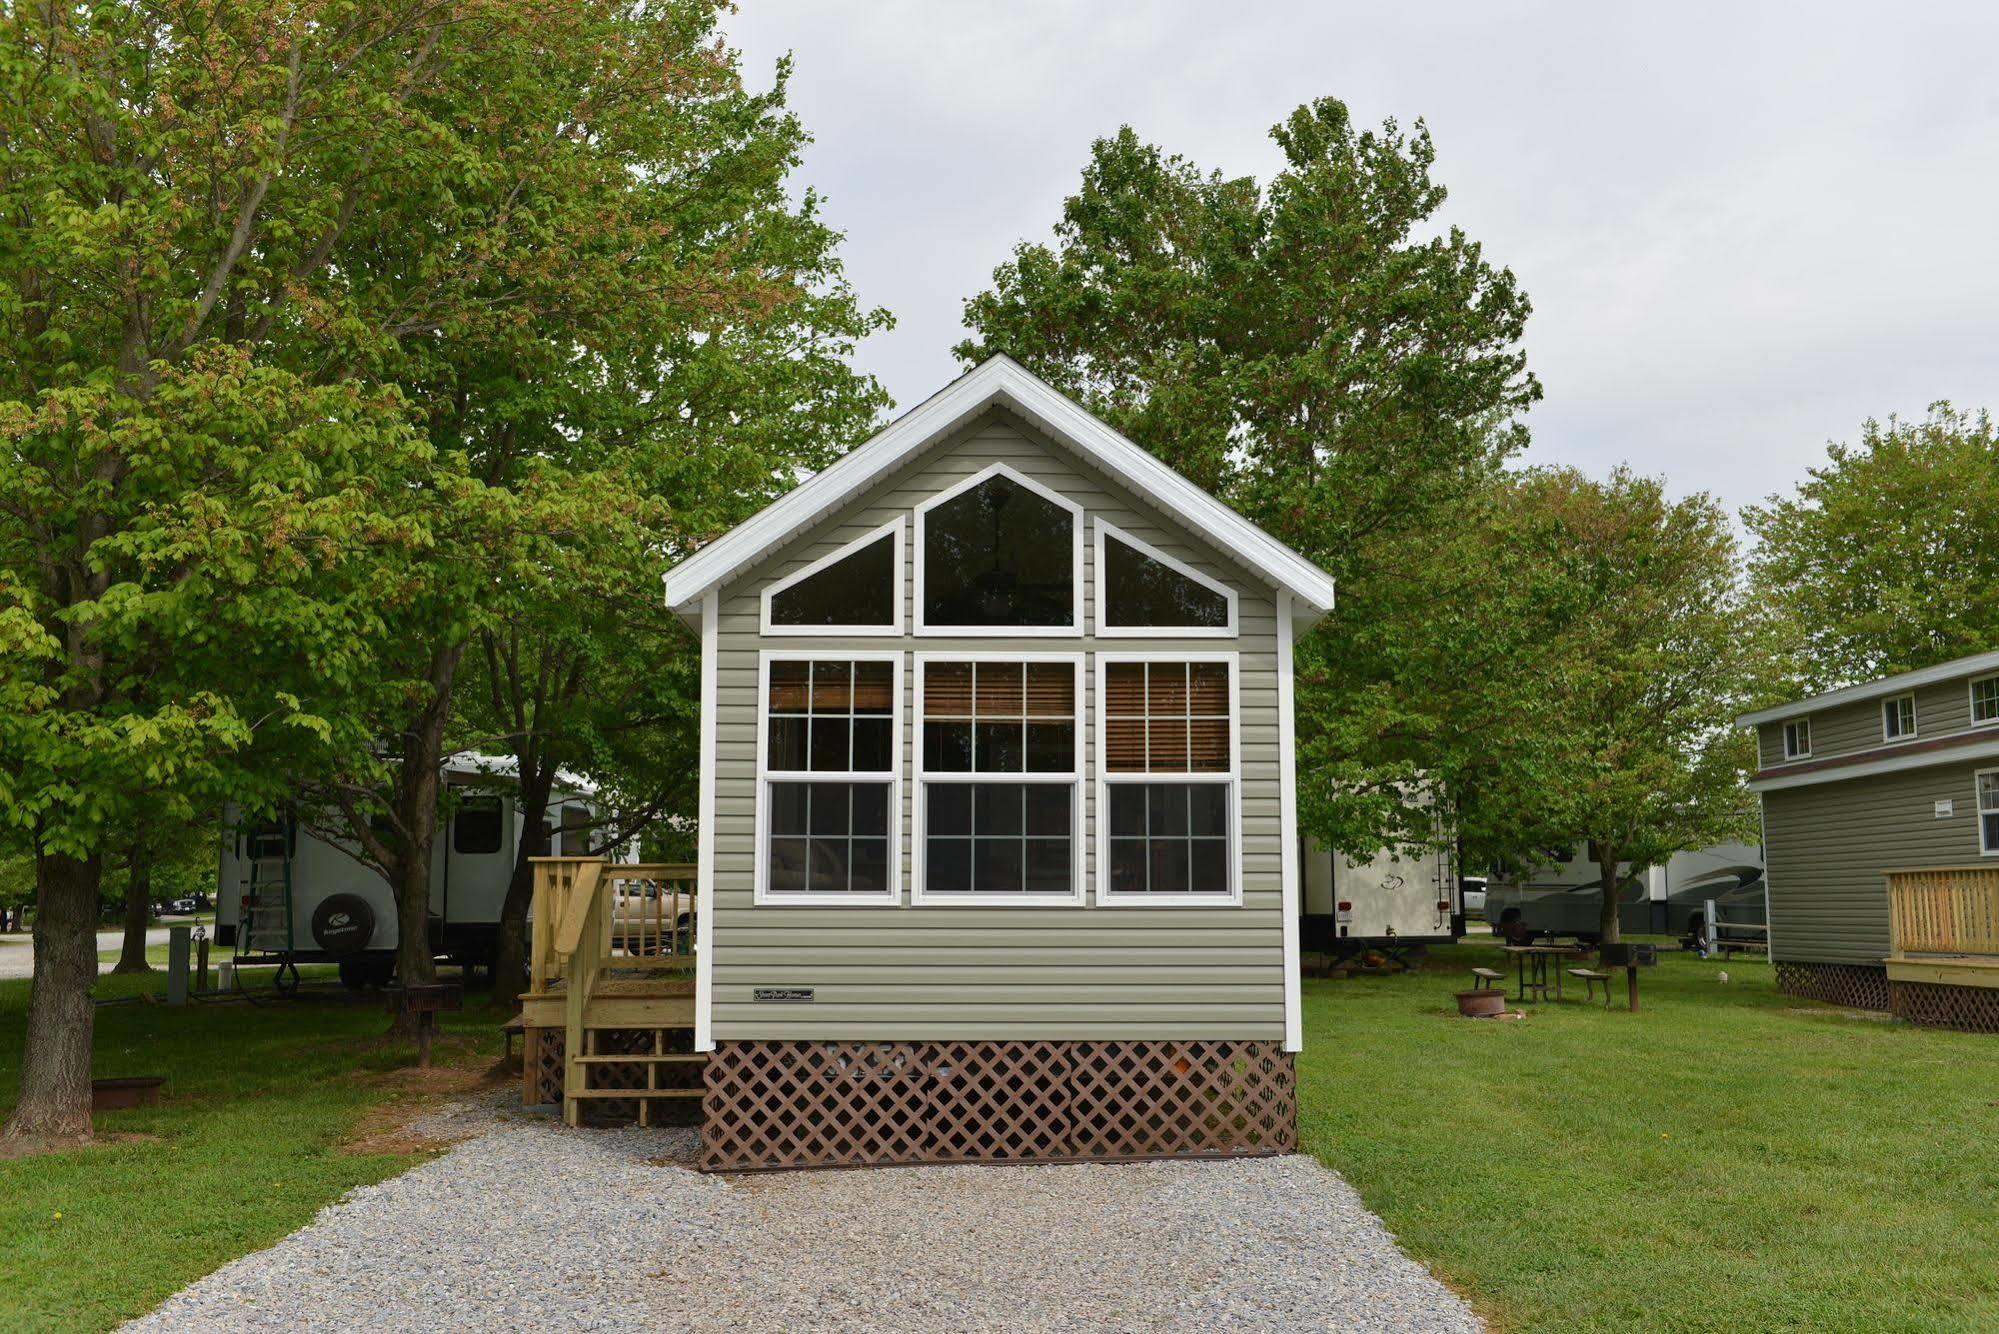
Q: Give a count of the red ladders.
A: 0